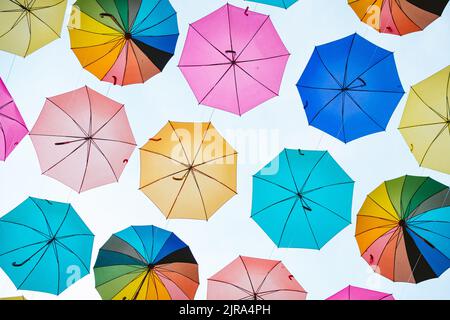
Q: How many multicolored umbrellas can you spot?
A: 4